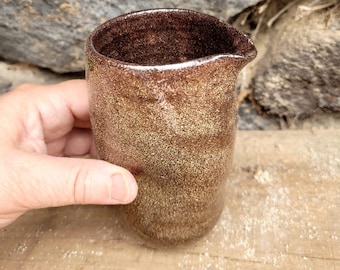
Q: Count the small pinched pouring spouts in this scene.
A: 1